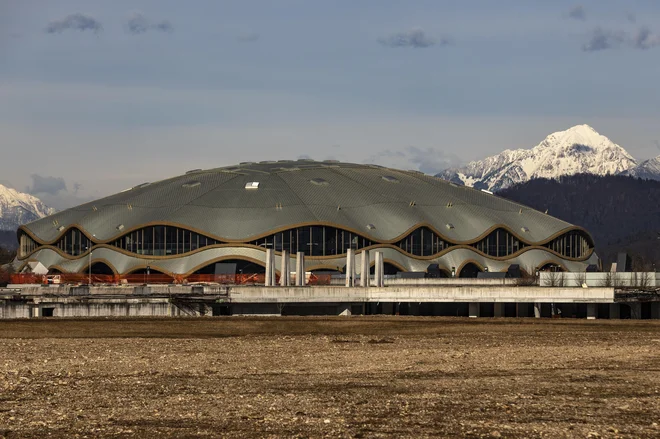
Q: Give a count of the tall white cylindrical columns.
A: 6